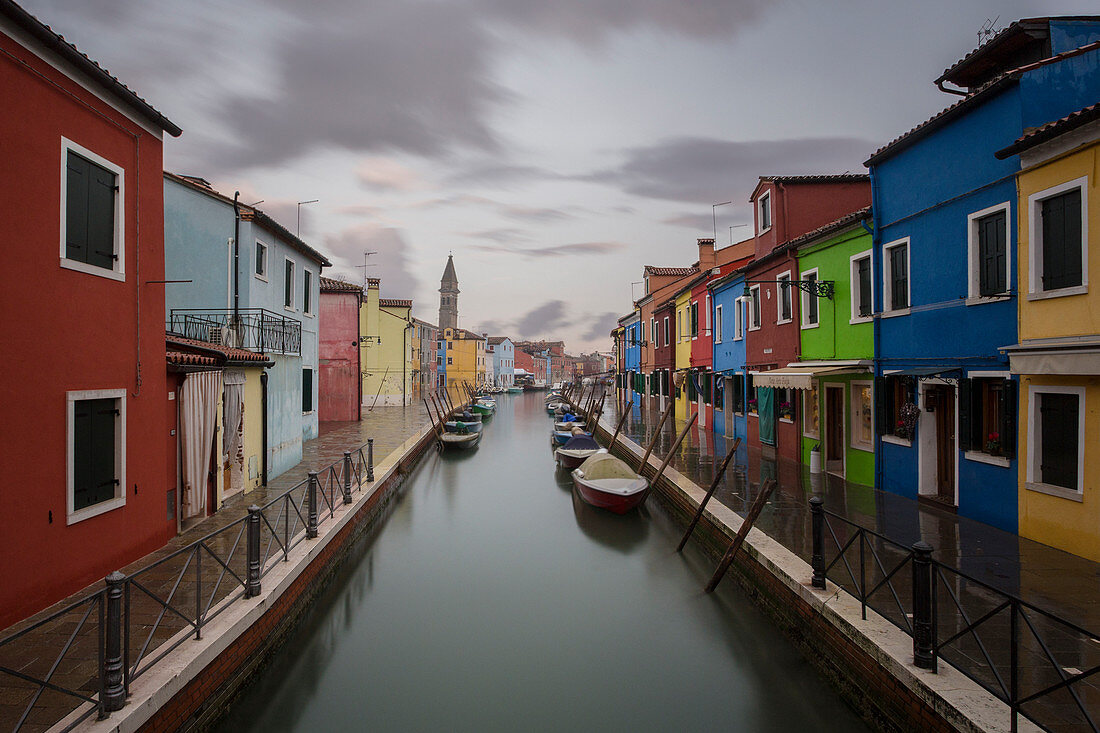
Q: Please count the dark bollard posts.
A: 7